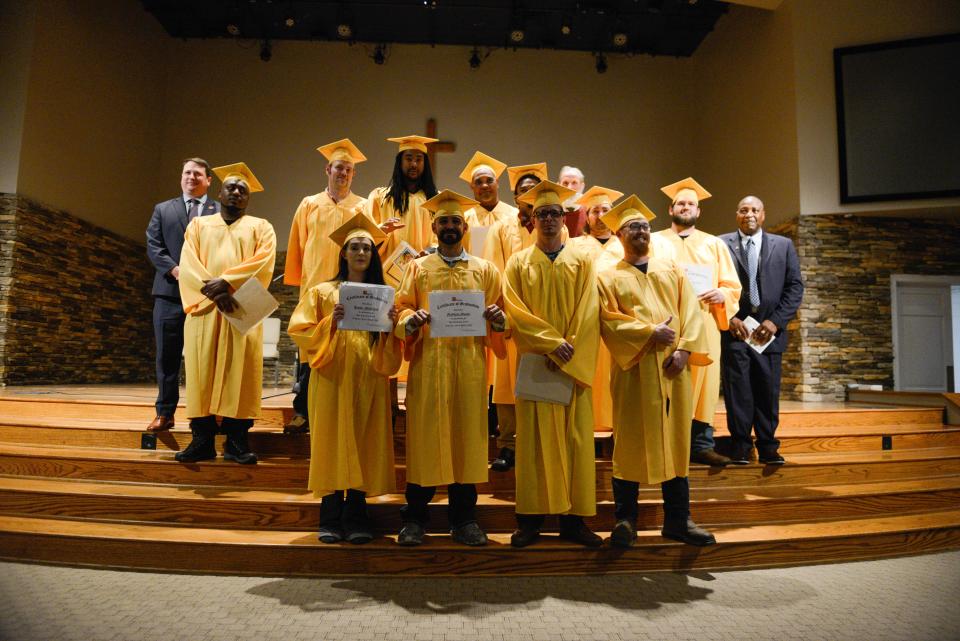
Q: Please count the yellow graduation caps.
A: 11